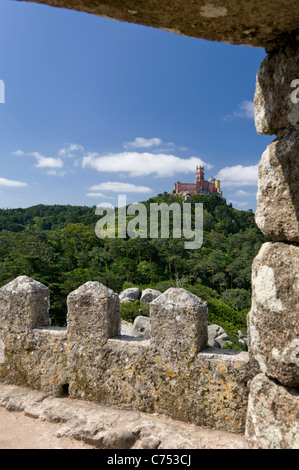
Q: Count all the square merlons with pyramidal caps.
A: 3